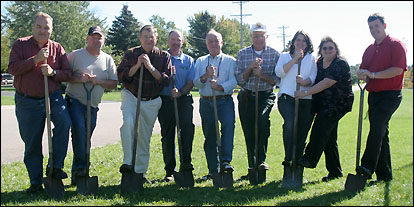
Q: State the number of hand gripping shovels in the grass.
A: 8